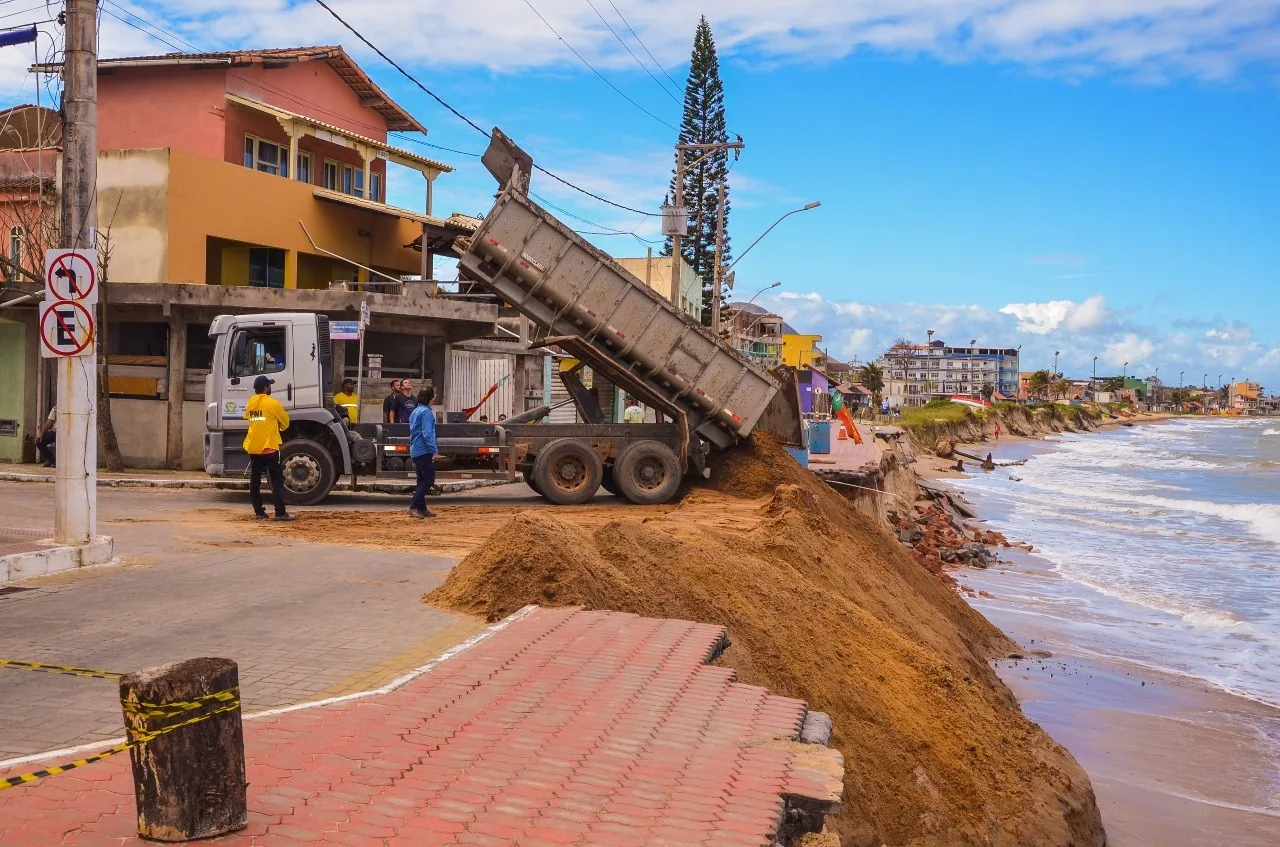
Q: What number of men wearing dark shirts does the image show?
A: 2